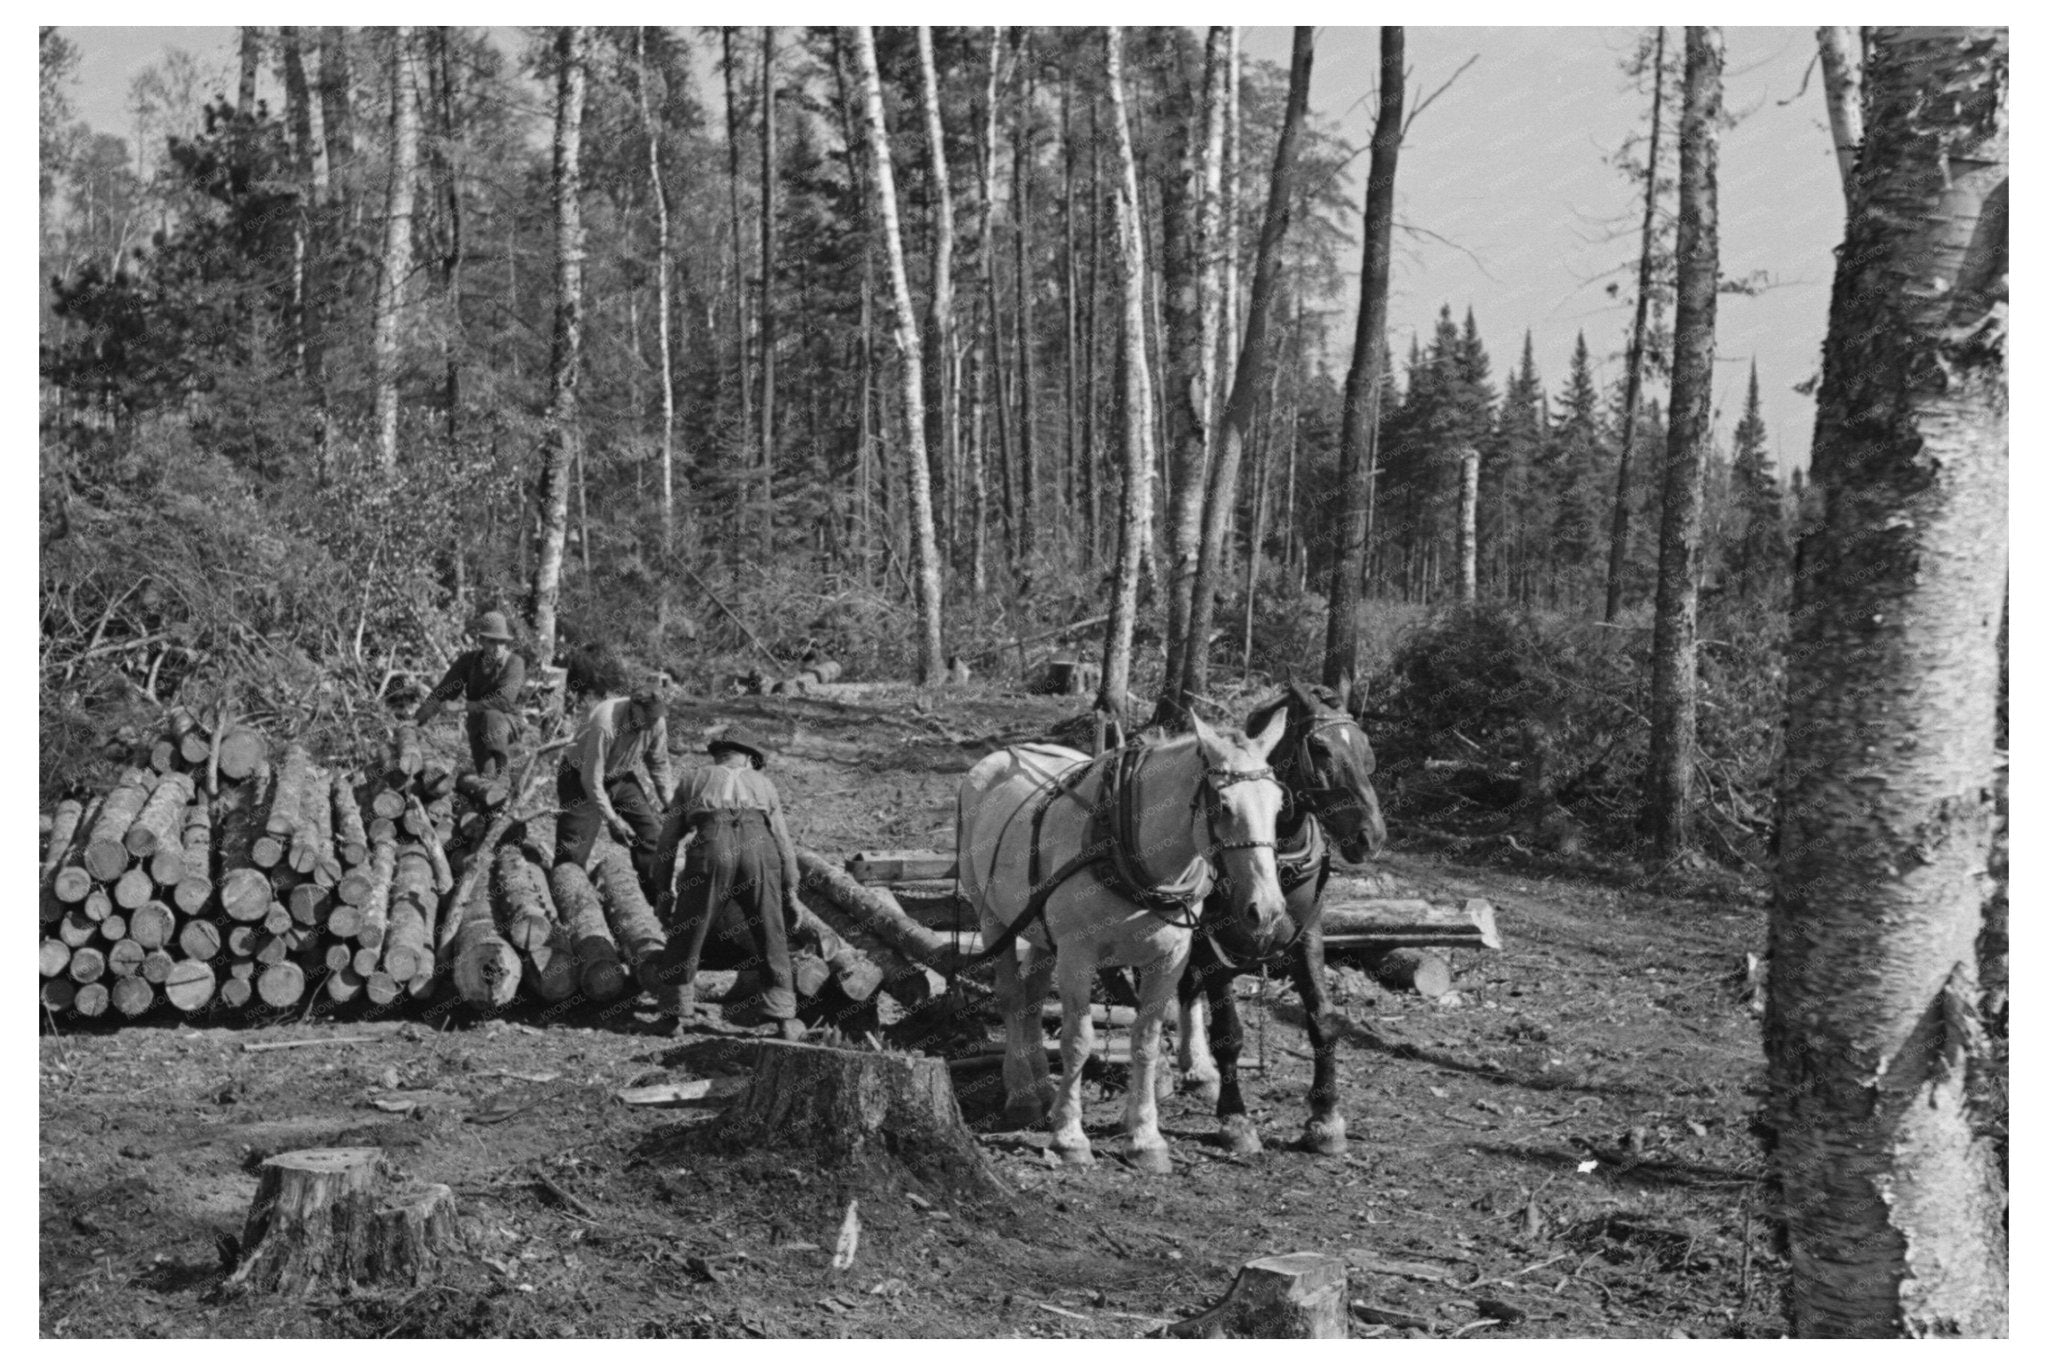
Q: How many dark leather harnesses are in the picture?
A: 2